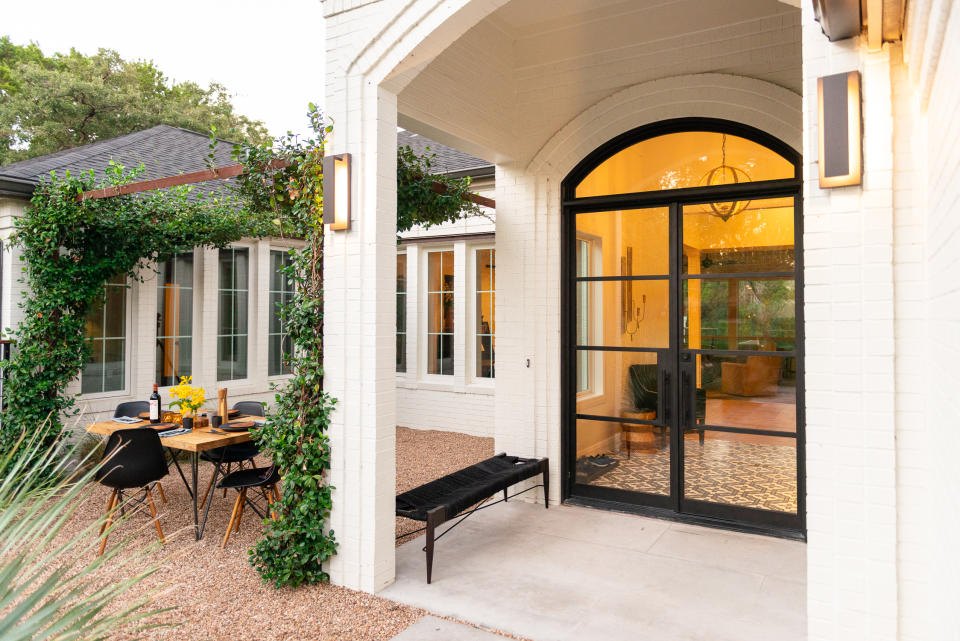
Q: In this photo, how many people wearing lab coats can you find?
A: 0